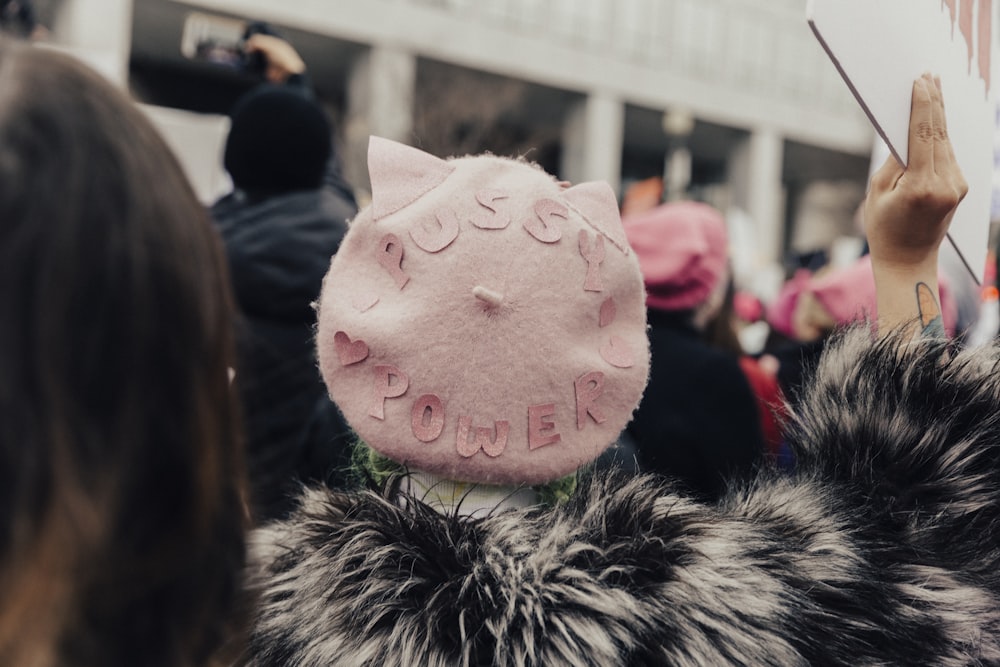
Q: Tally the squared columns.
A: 4